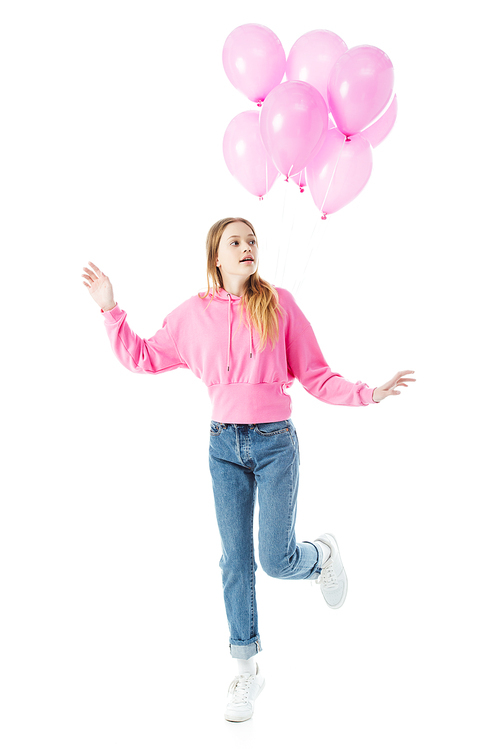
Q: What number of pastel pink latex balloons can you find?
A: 8